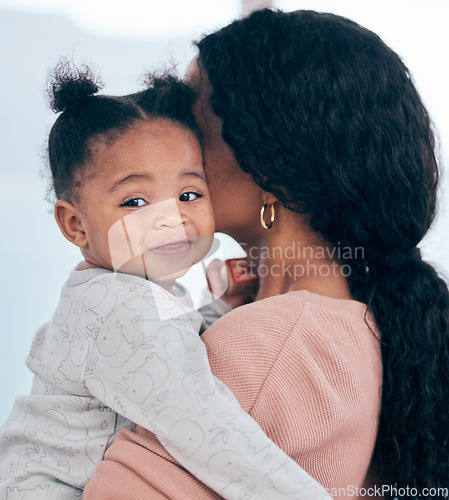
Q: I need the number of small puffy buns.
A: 2